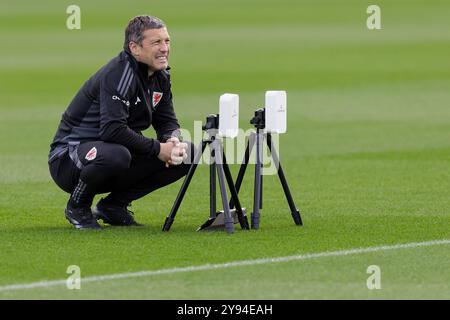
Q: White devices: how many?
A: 2